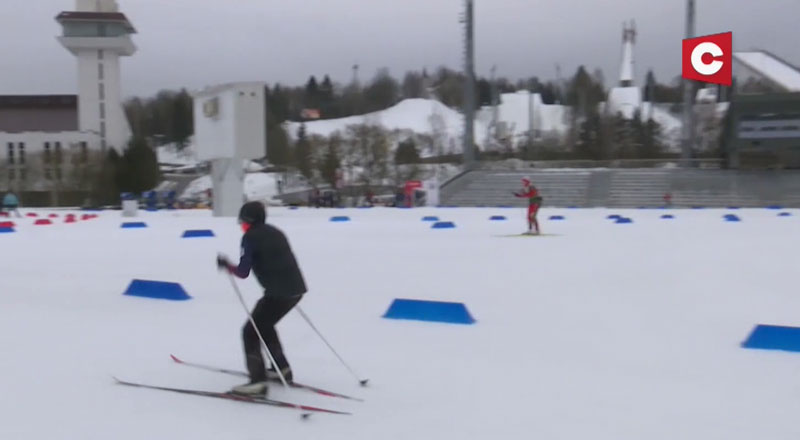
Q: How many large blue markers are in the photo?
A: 3